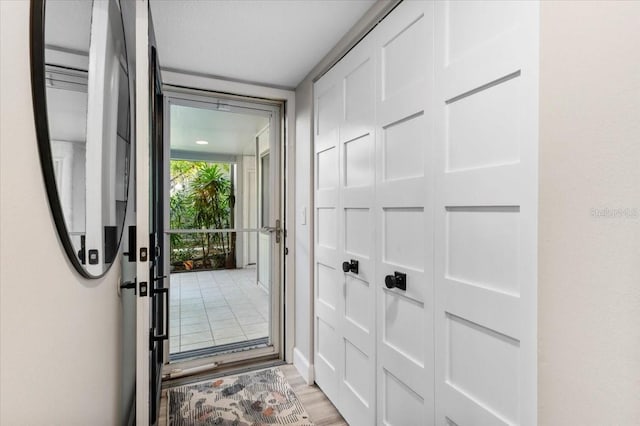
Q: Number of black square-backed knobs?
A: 2